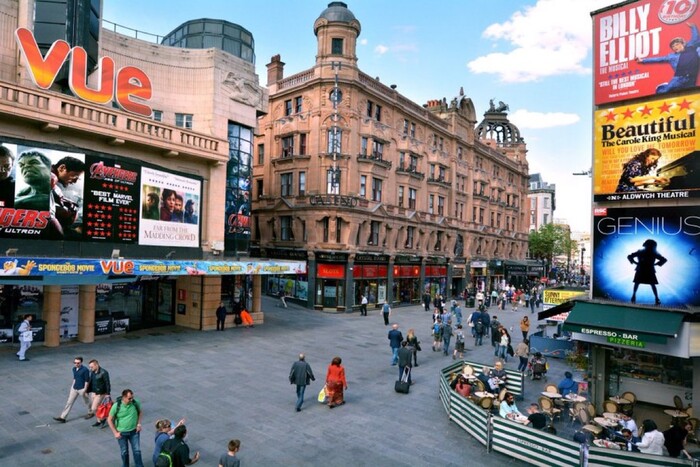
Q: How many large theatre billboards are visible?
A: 3